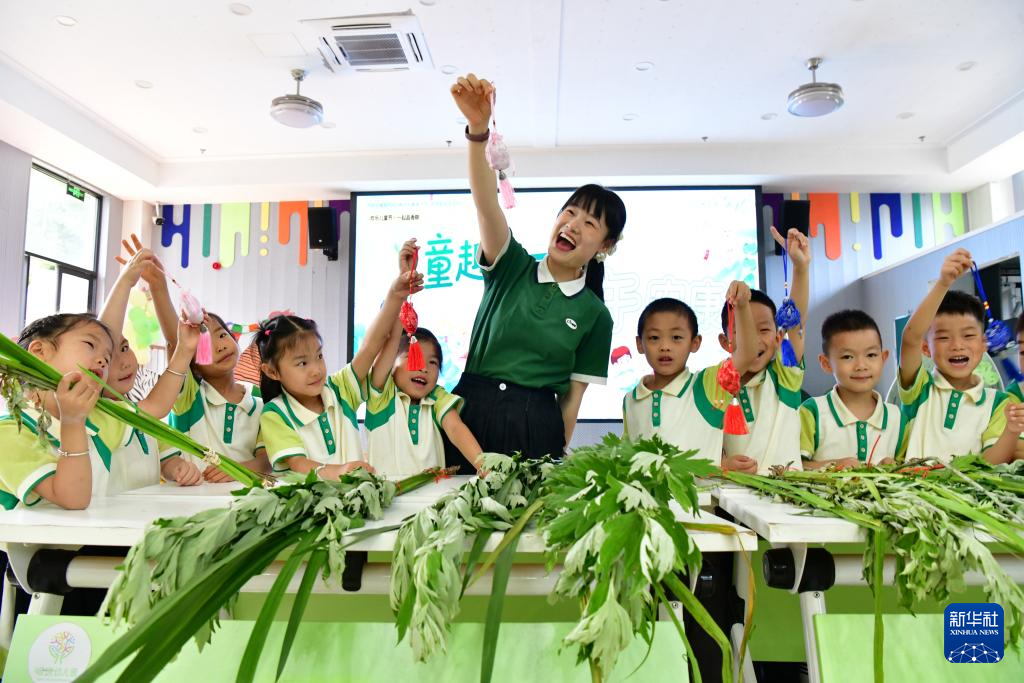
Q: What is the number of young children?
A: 10